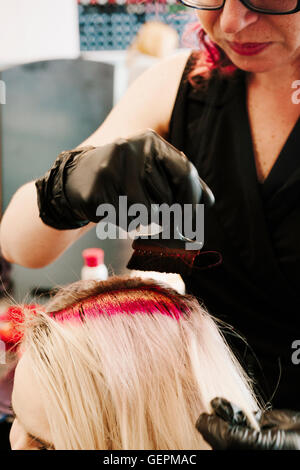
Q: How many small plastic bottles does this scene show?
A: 1